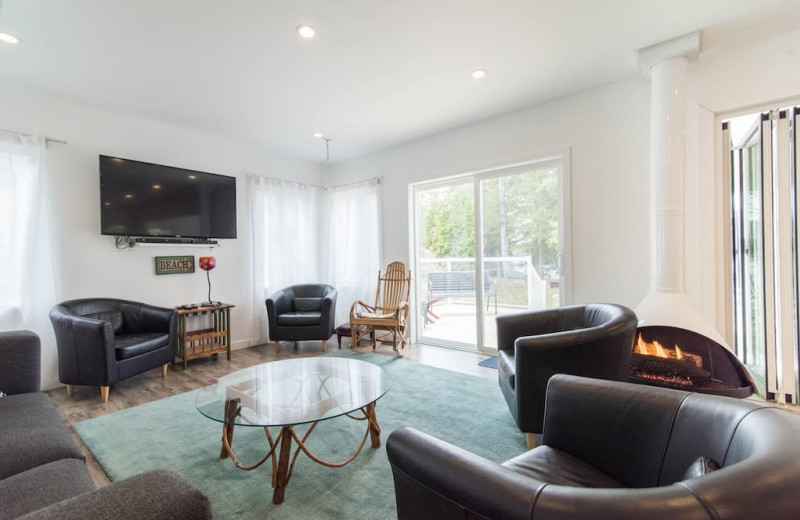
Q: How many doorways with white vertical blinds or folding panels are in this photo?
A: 1